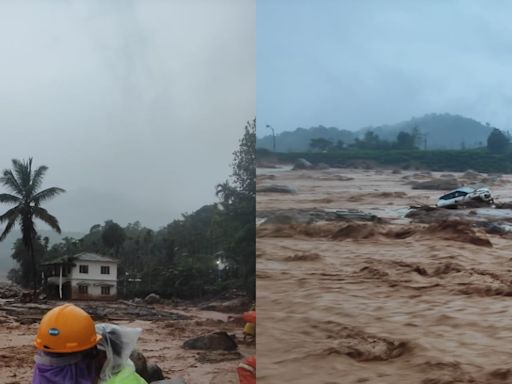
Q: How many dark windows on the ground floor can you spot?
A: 2